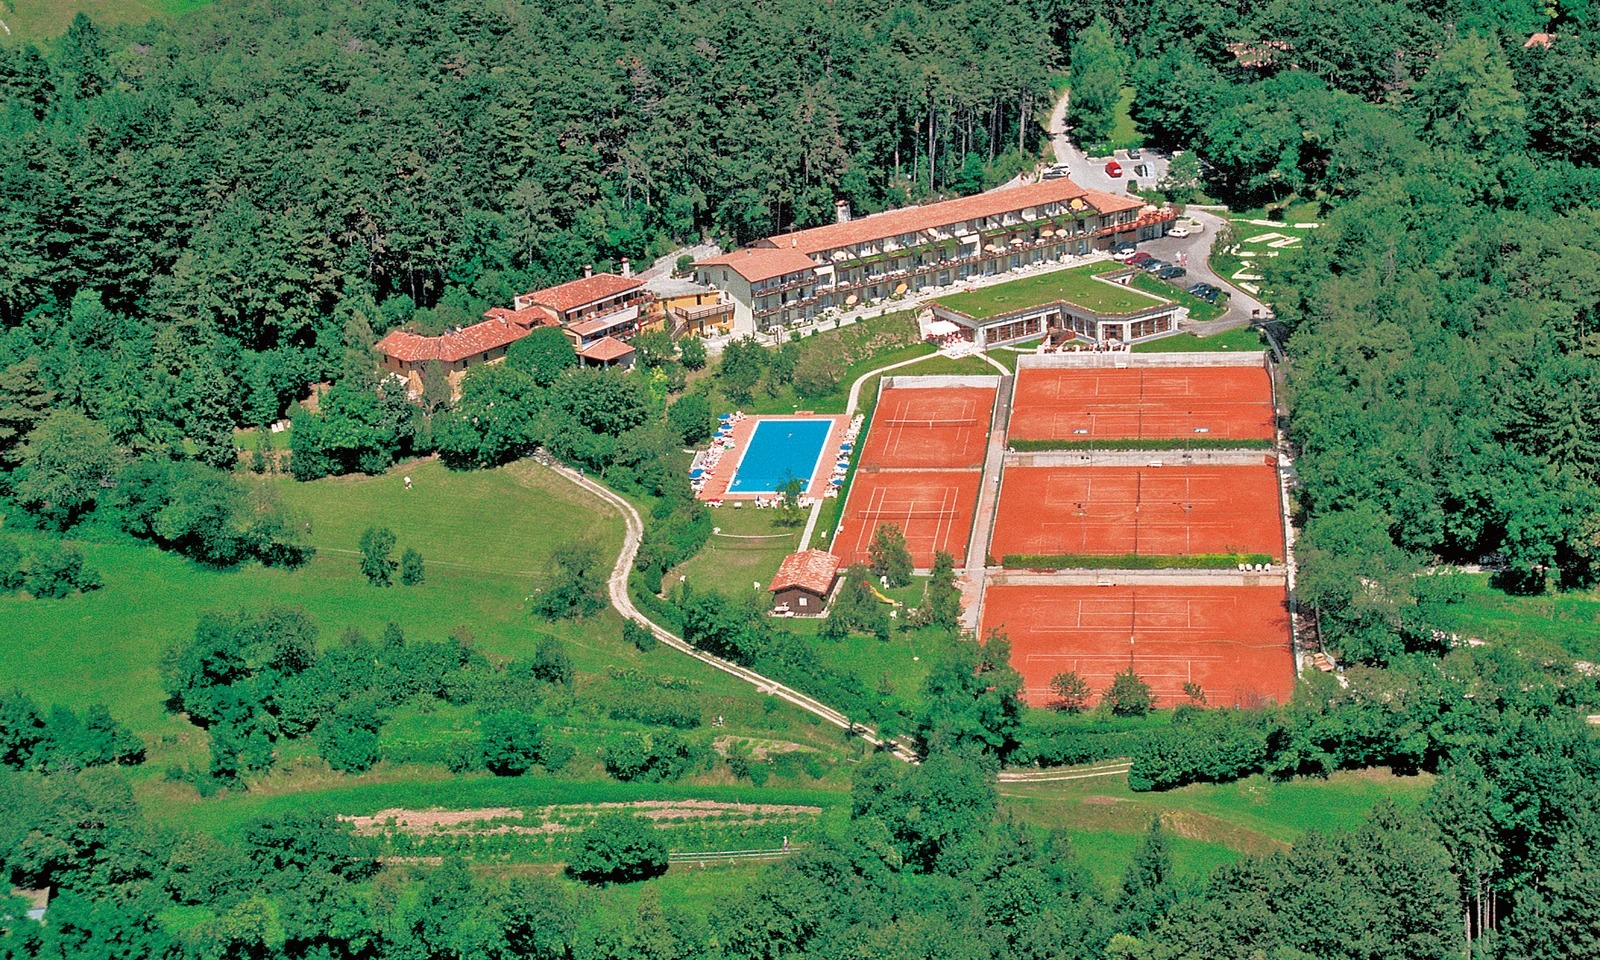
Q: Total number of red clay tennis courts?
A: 8